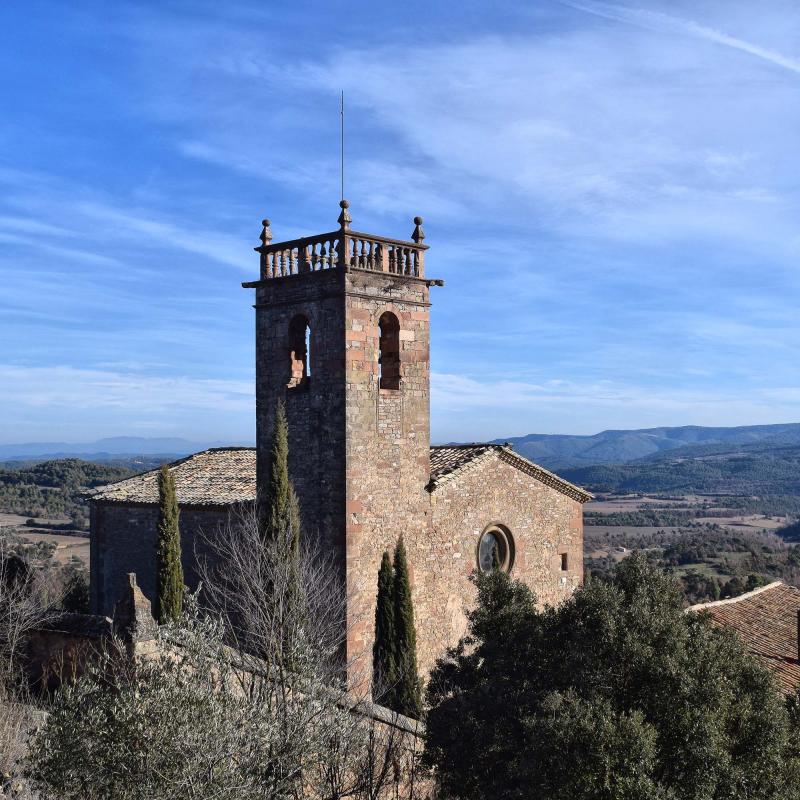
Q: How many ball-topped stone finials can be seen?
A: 3